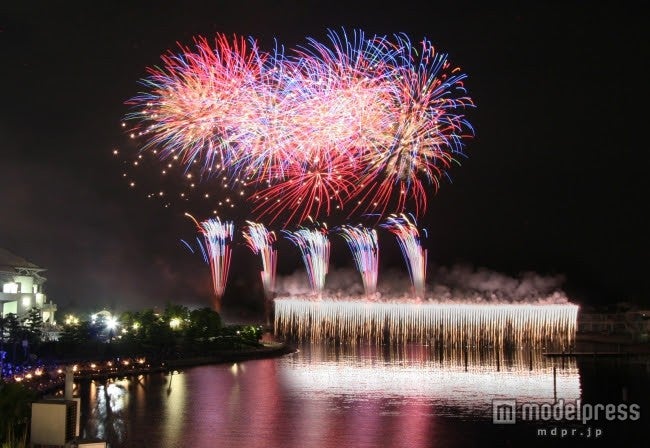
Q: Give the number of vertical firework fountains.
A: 5